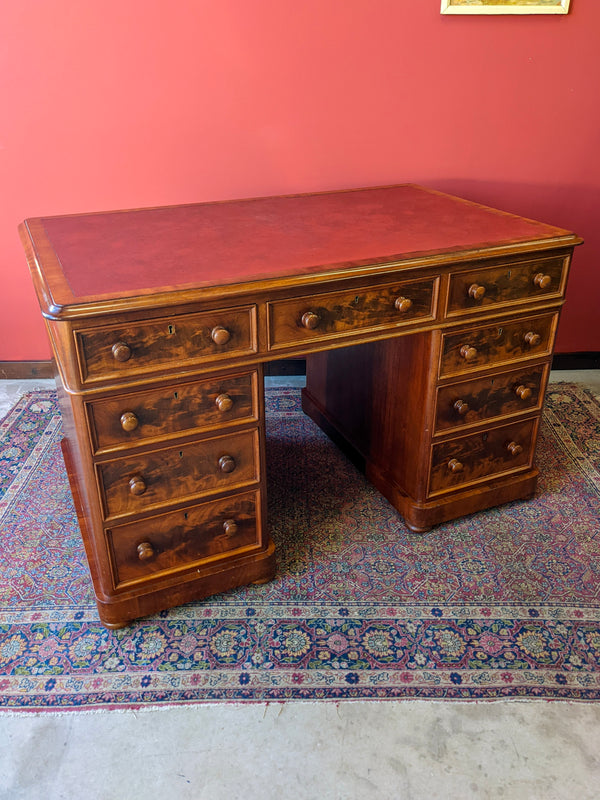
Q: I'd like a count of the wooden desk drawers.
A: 9